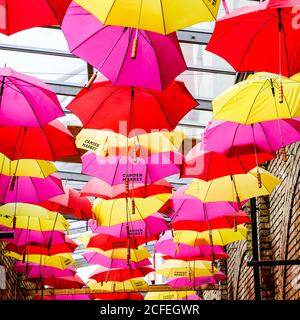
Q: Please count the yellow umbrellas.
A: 13